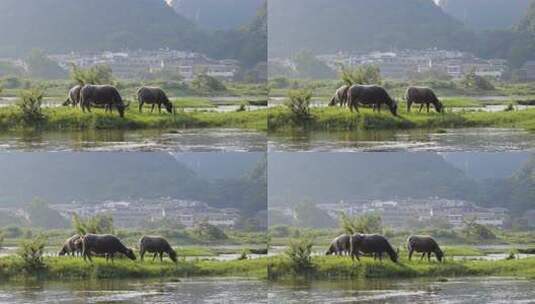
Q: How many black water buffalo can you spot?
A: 12